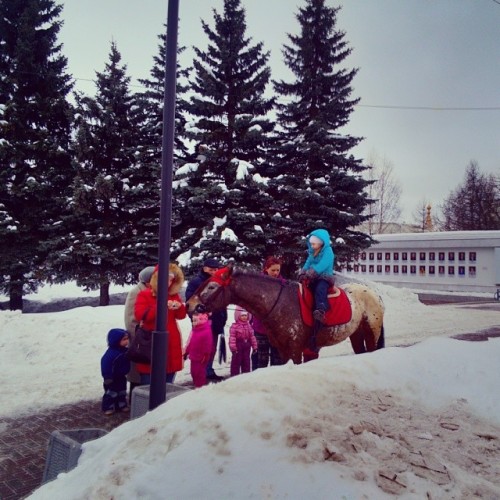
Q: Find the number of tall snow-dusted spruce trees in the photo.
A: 5